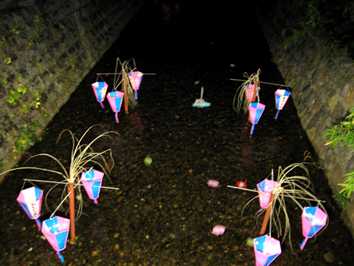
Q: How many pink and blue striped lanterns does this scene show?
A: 12